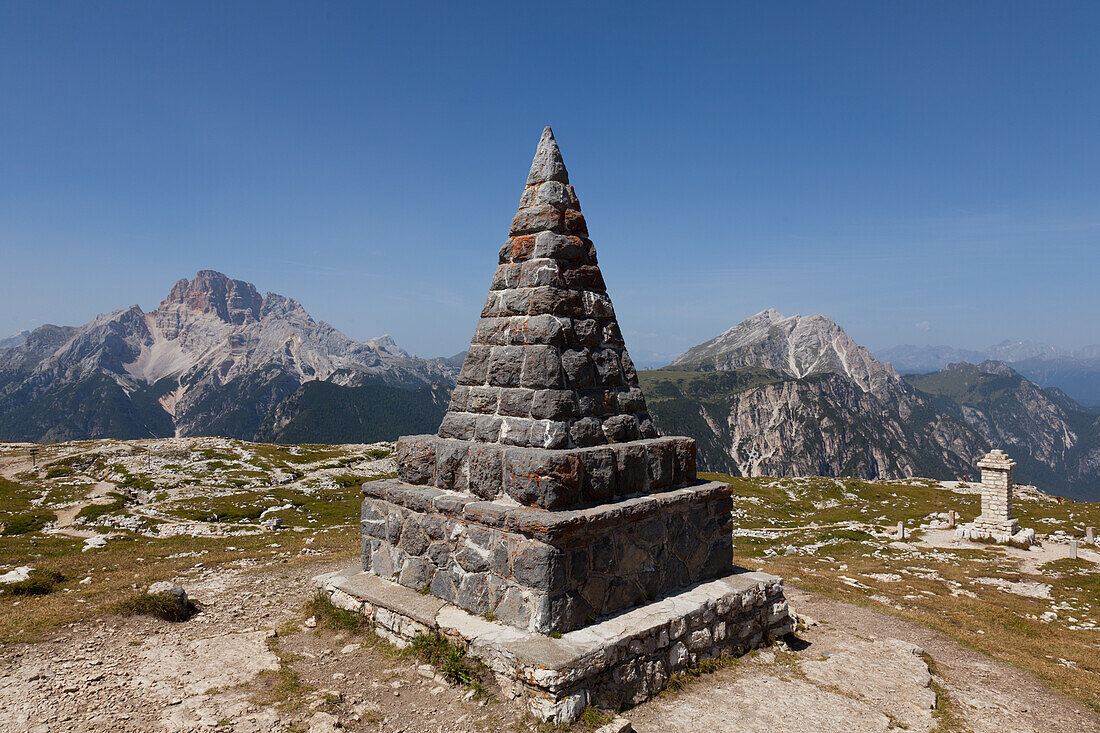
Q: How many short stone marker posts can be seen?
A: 4